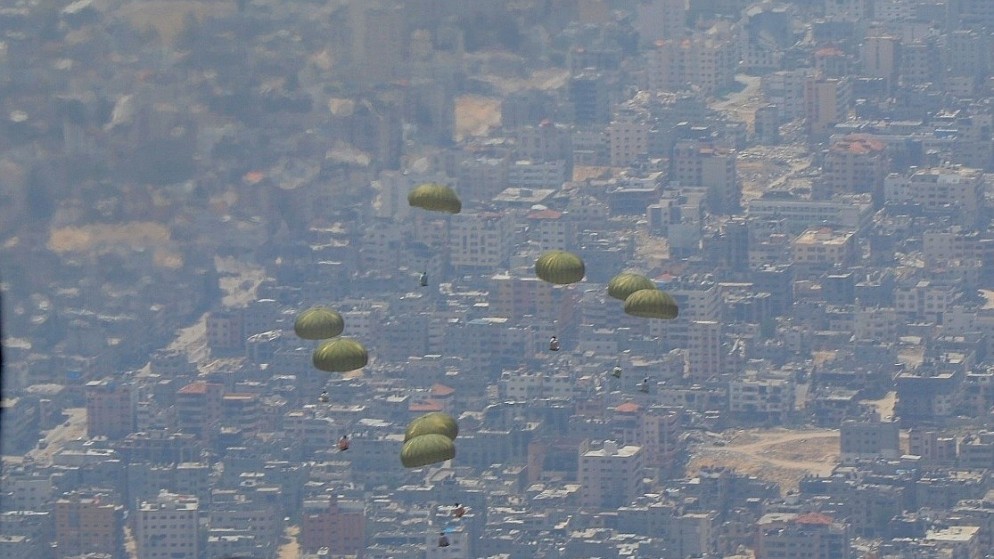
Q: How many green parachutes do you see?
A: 8